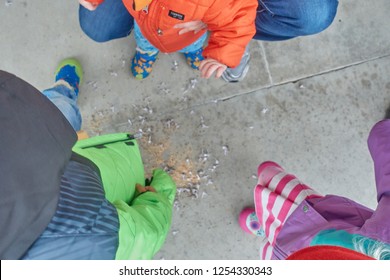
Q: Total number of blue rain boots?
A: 3